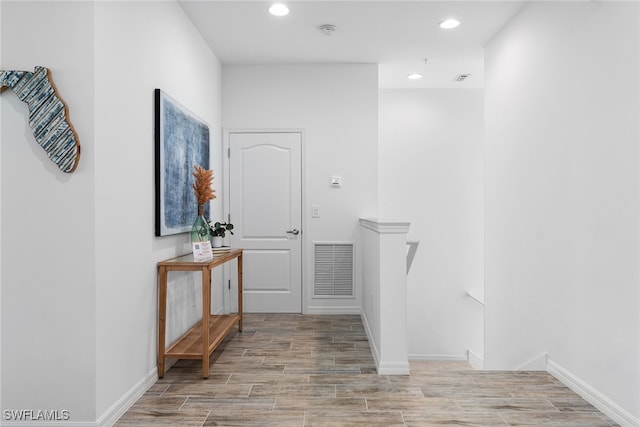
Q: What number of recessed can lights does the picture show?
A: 3